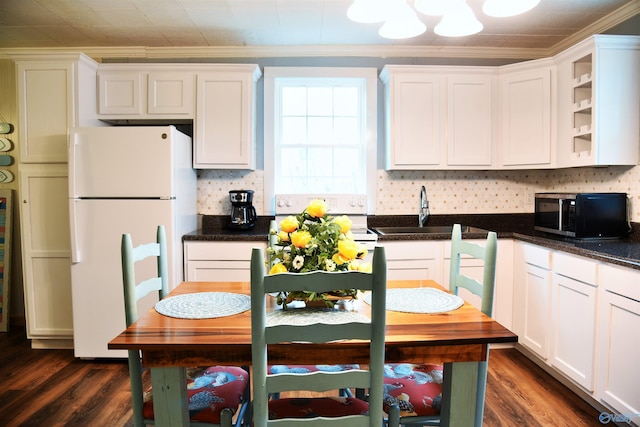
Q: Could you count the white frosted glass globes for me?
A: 5